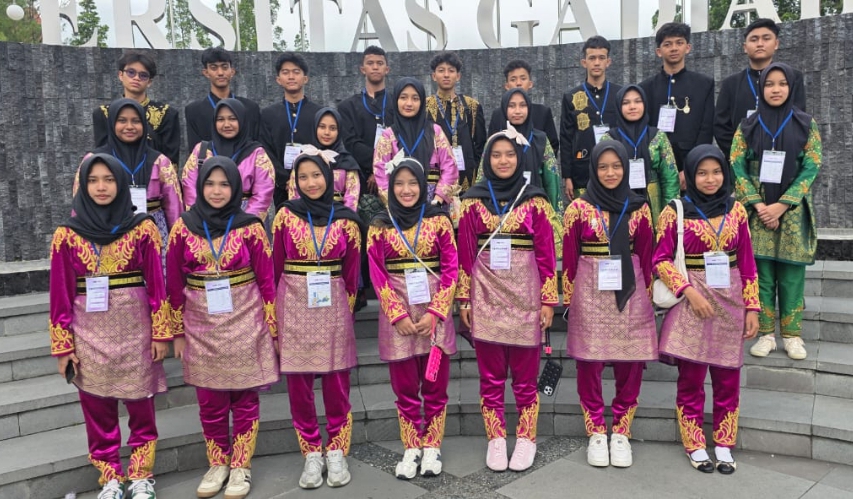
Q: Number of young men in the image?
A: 9